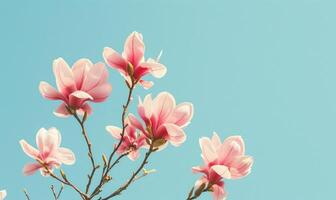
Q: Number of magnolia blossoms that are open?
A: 6